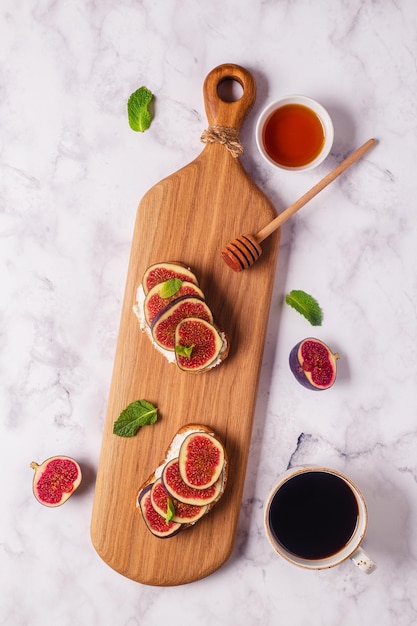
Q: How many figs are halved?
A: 2